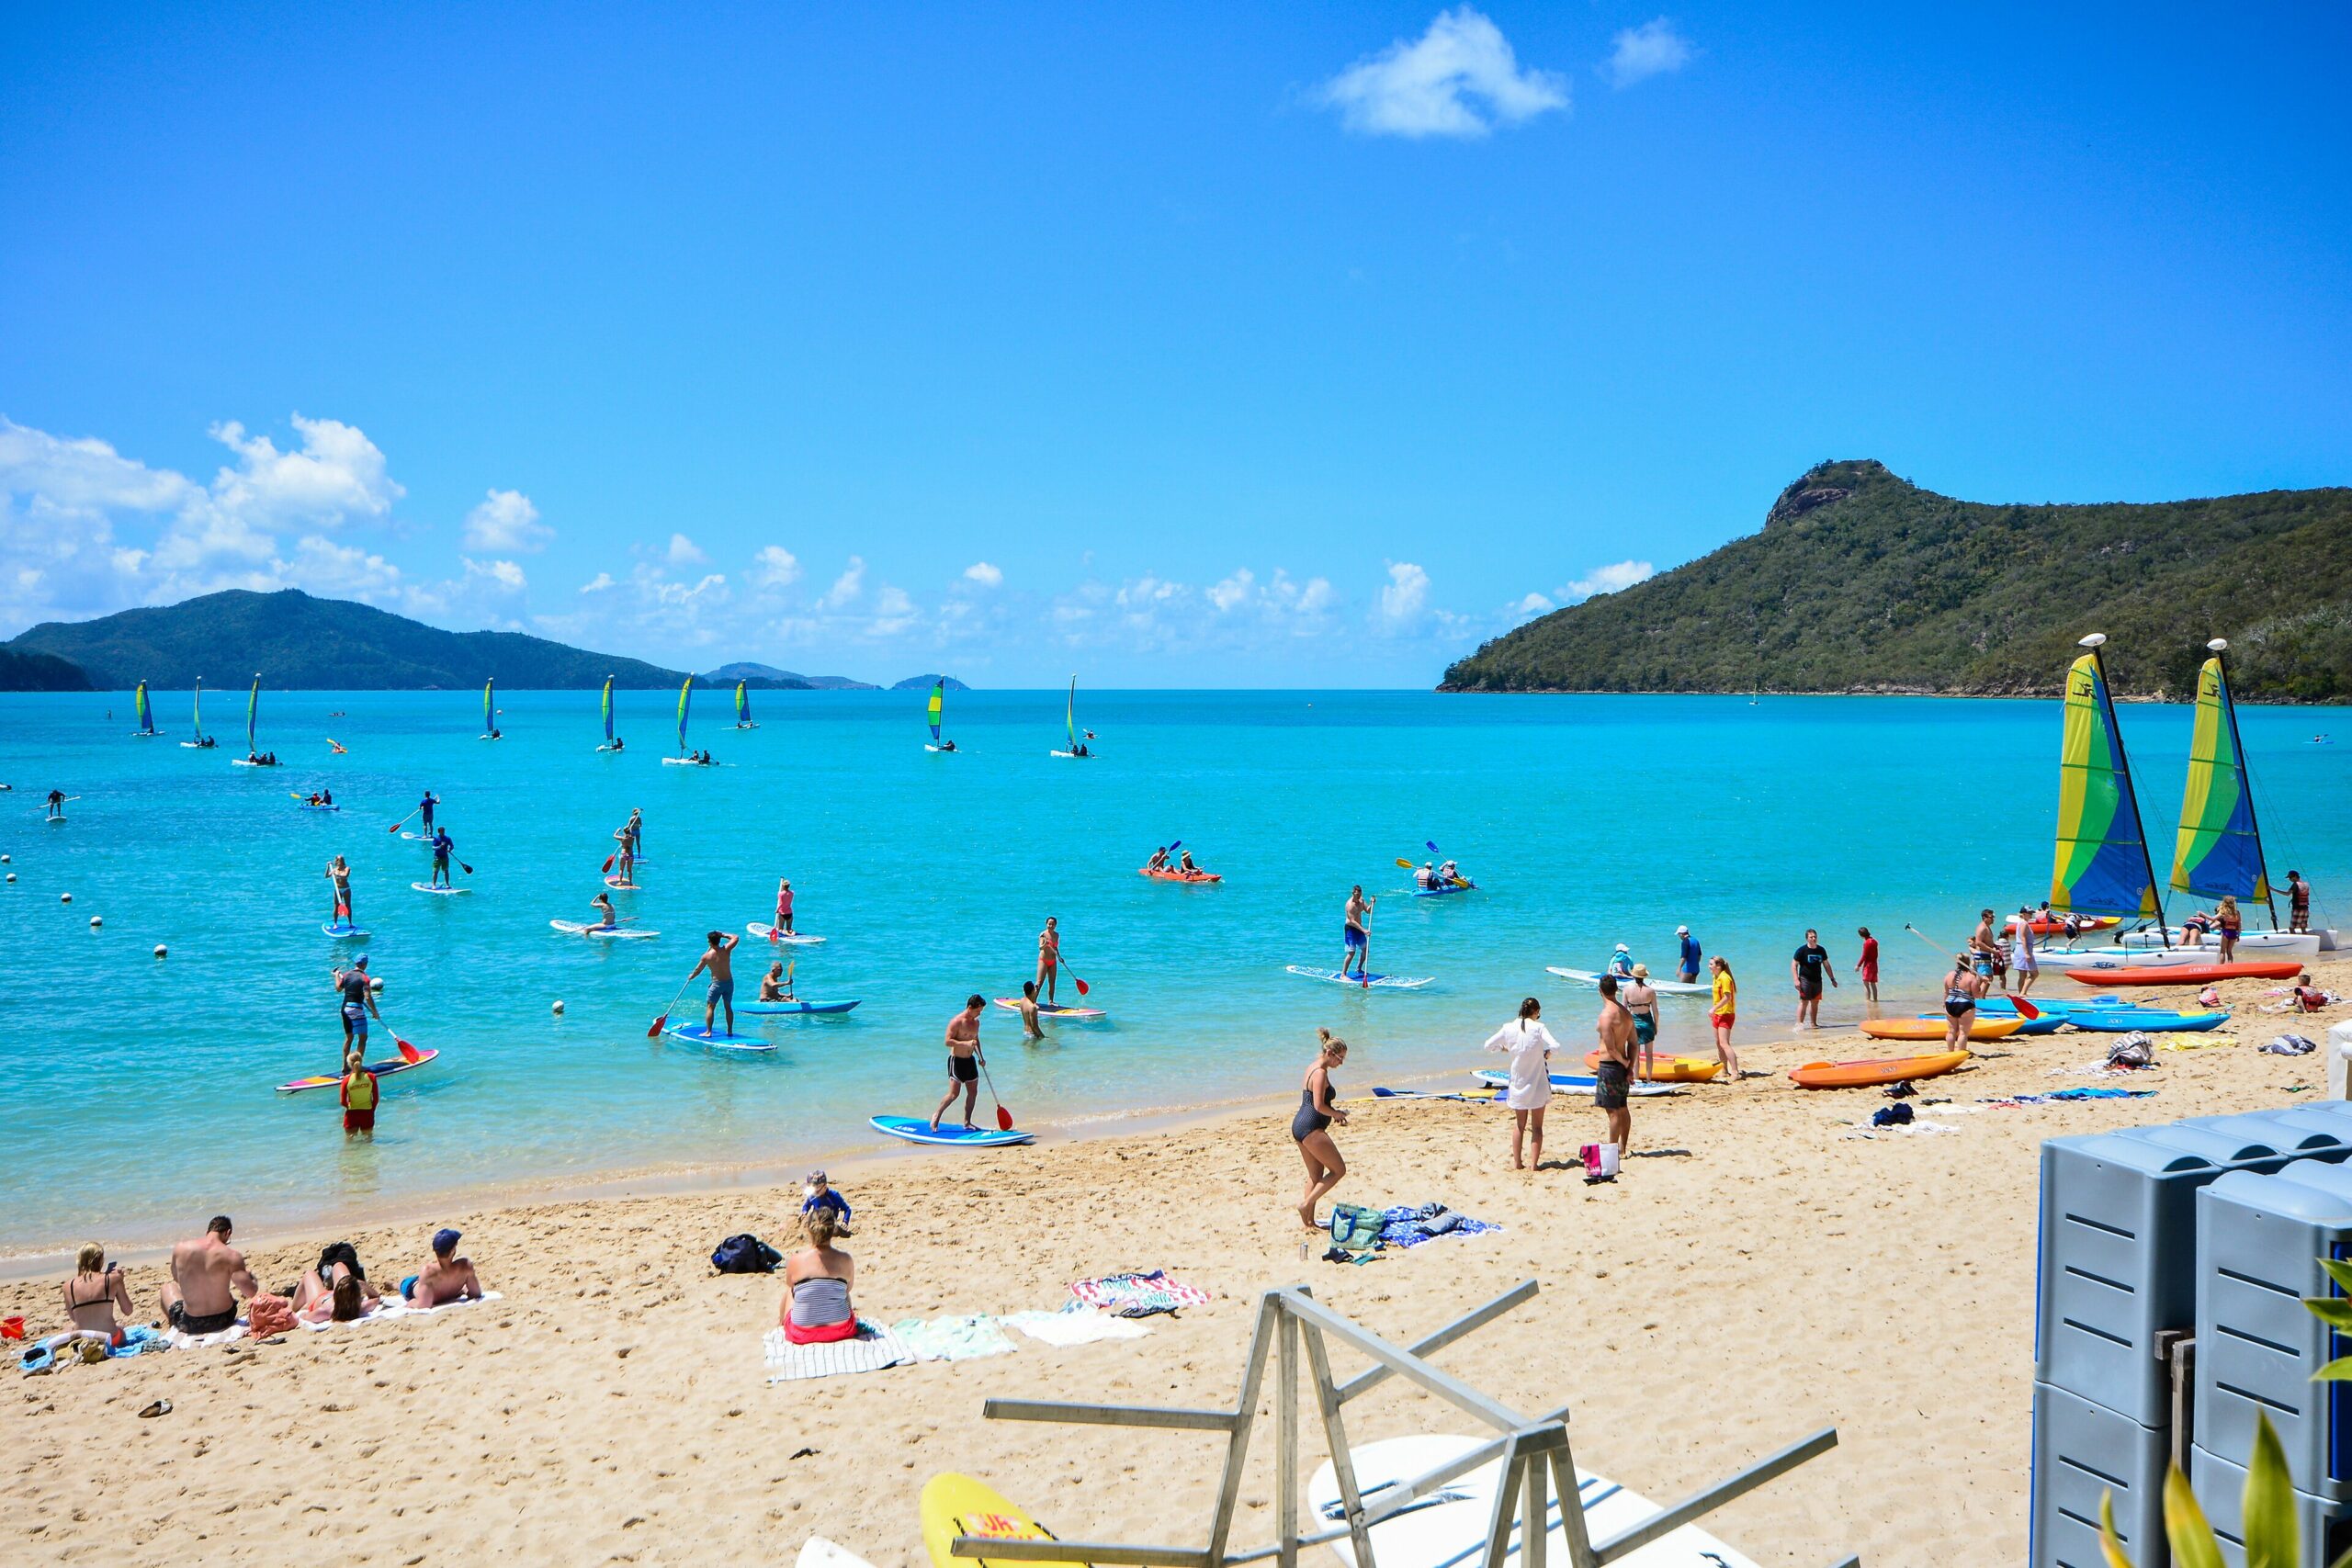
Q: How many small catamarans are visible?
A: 11